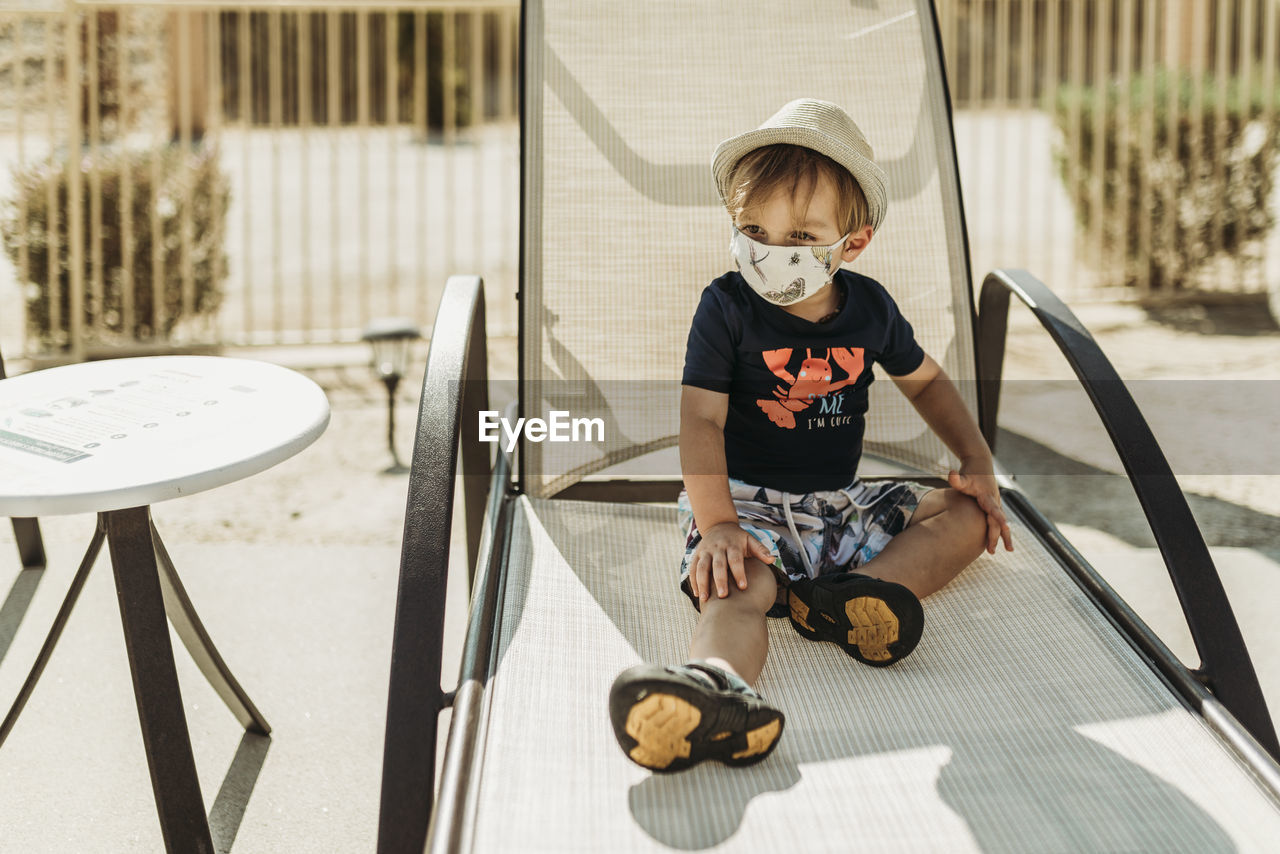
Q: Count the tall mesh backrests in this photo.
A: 1